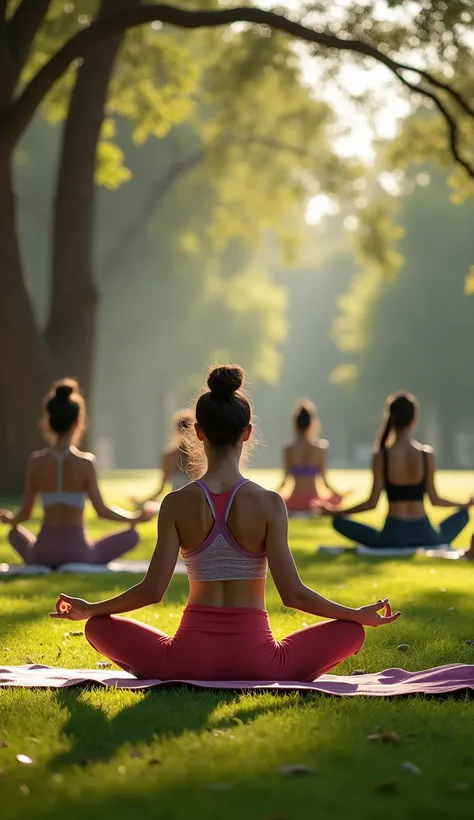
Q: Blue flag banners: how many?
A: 0